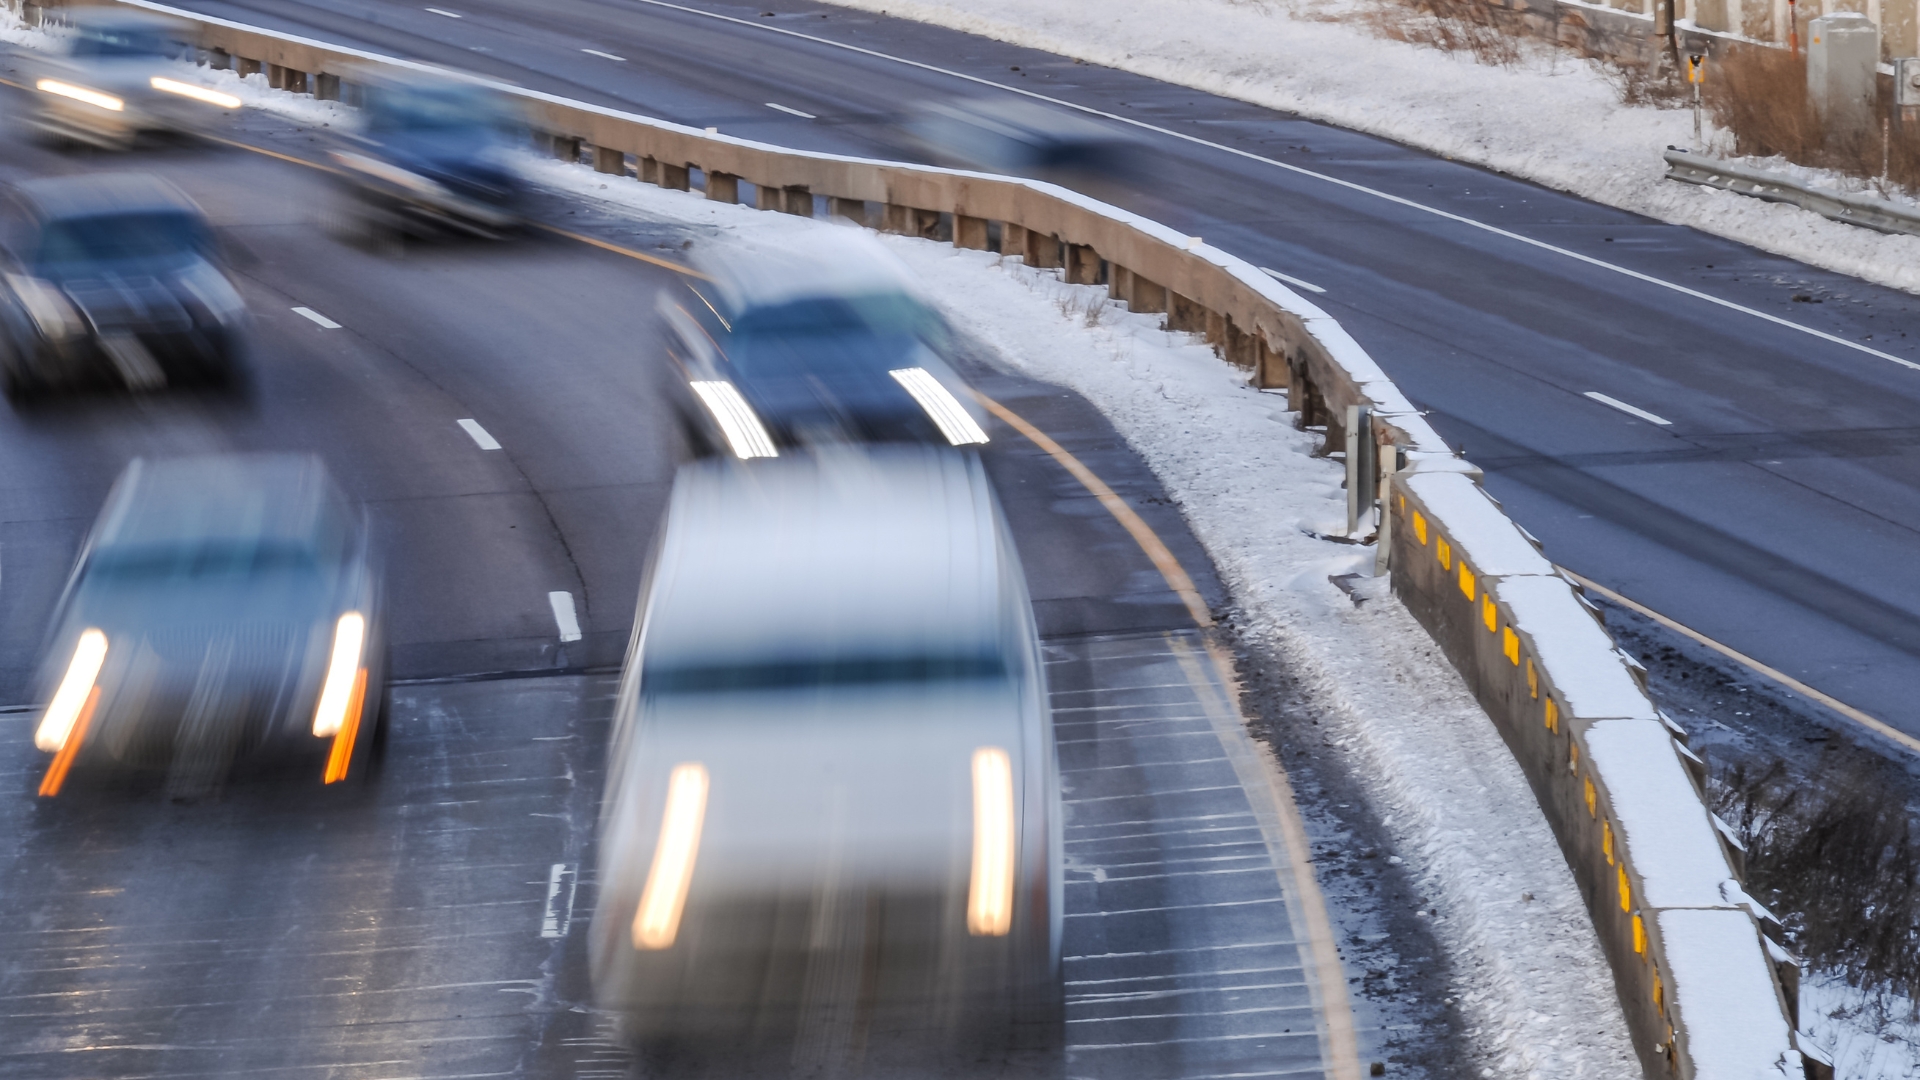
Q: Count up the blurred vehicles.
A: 7